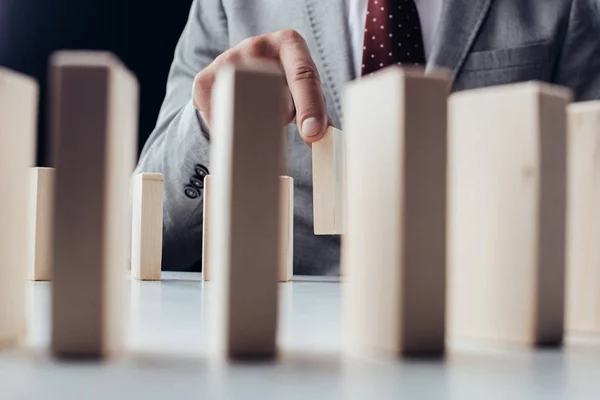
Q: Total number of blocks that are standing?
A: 10